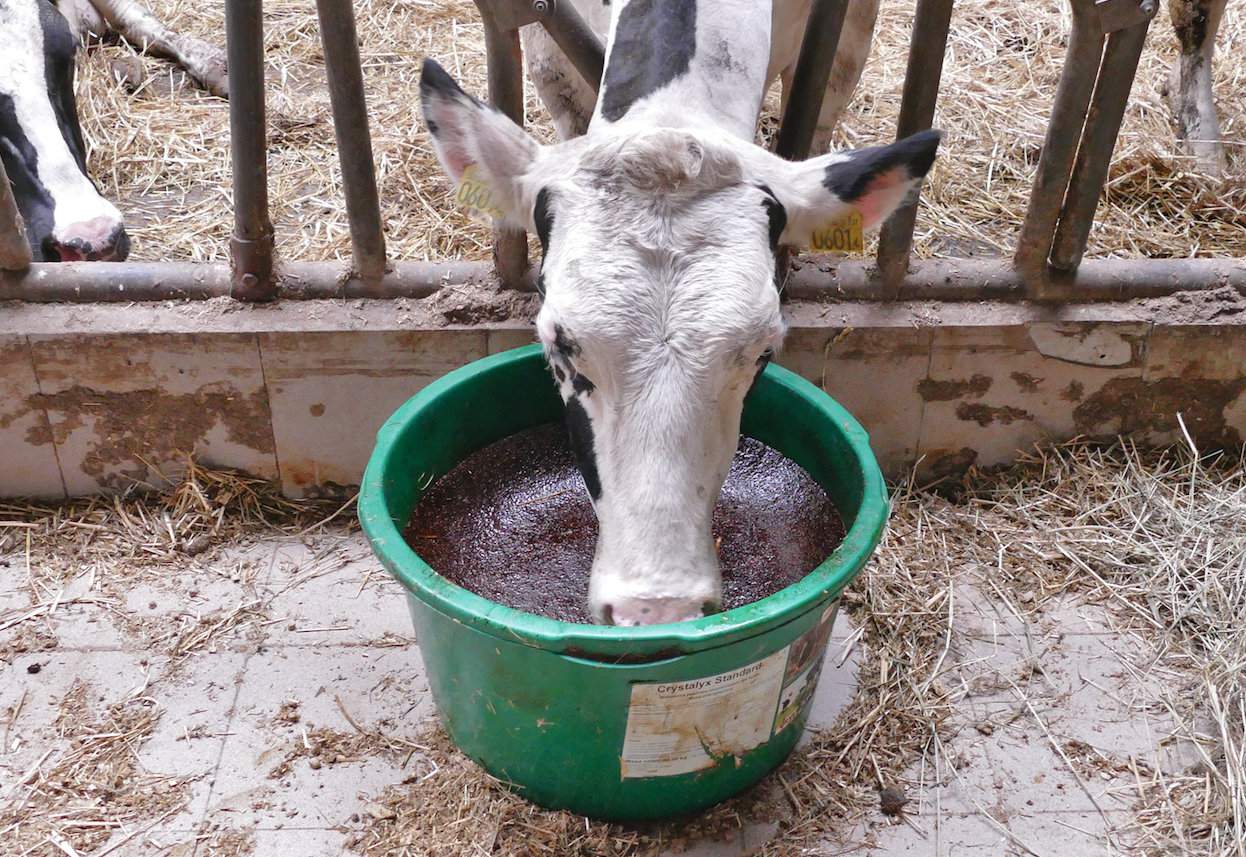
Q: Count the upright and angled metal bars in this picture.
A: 9